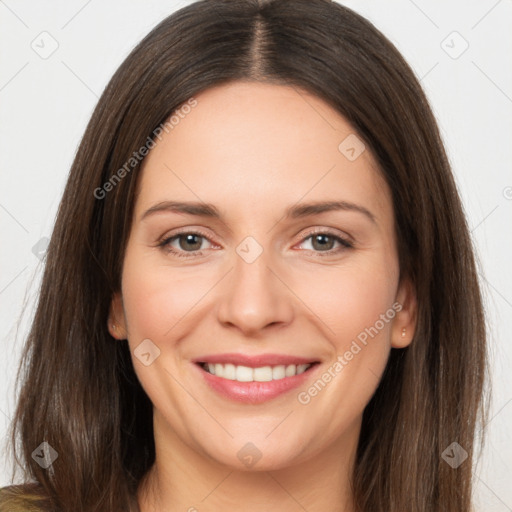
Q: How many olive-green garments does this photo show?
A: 1